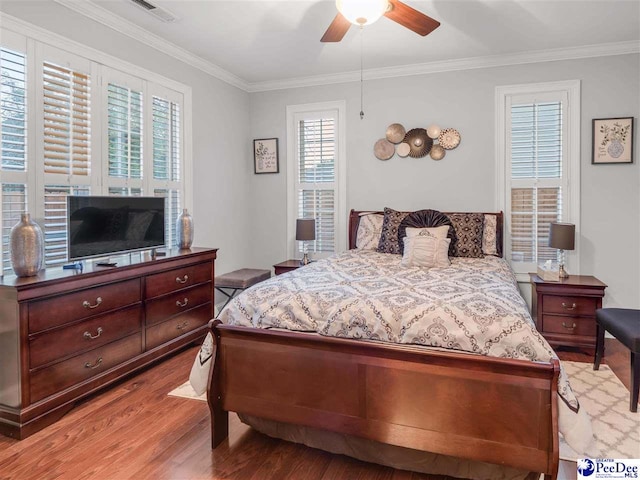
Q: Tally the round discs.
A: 7